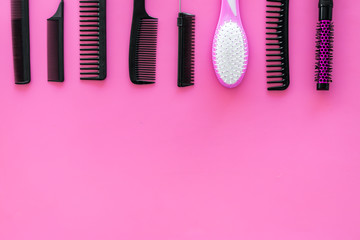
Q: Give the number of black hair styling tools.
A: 7